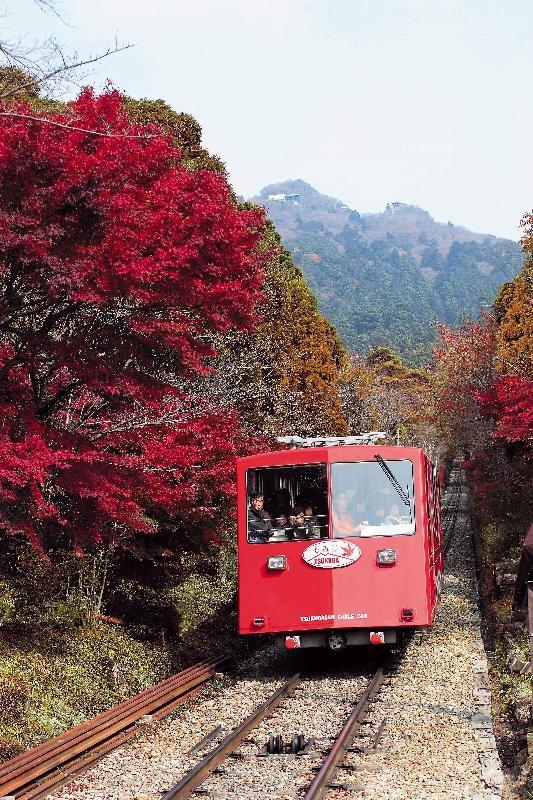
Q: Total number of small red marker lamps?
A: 2